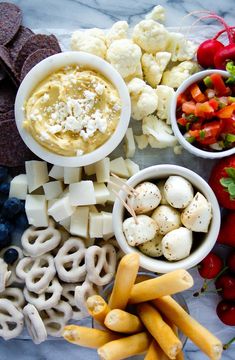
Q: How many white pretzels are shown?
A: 13